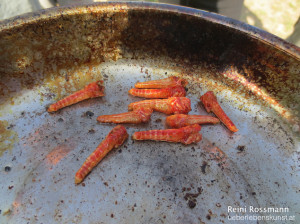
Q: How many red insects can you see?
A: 9